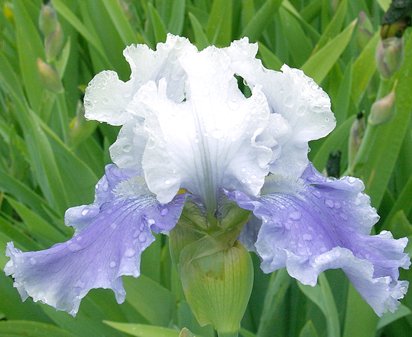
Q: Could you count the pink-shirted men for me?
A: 0